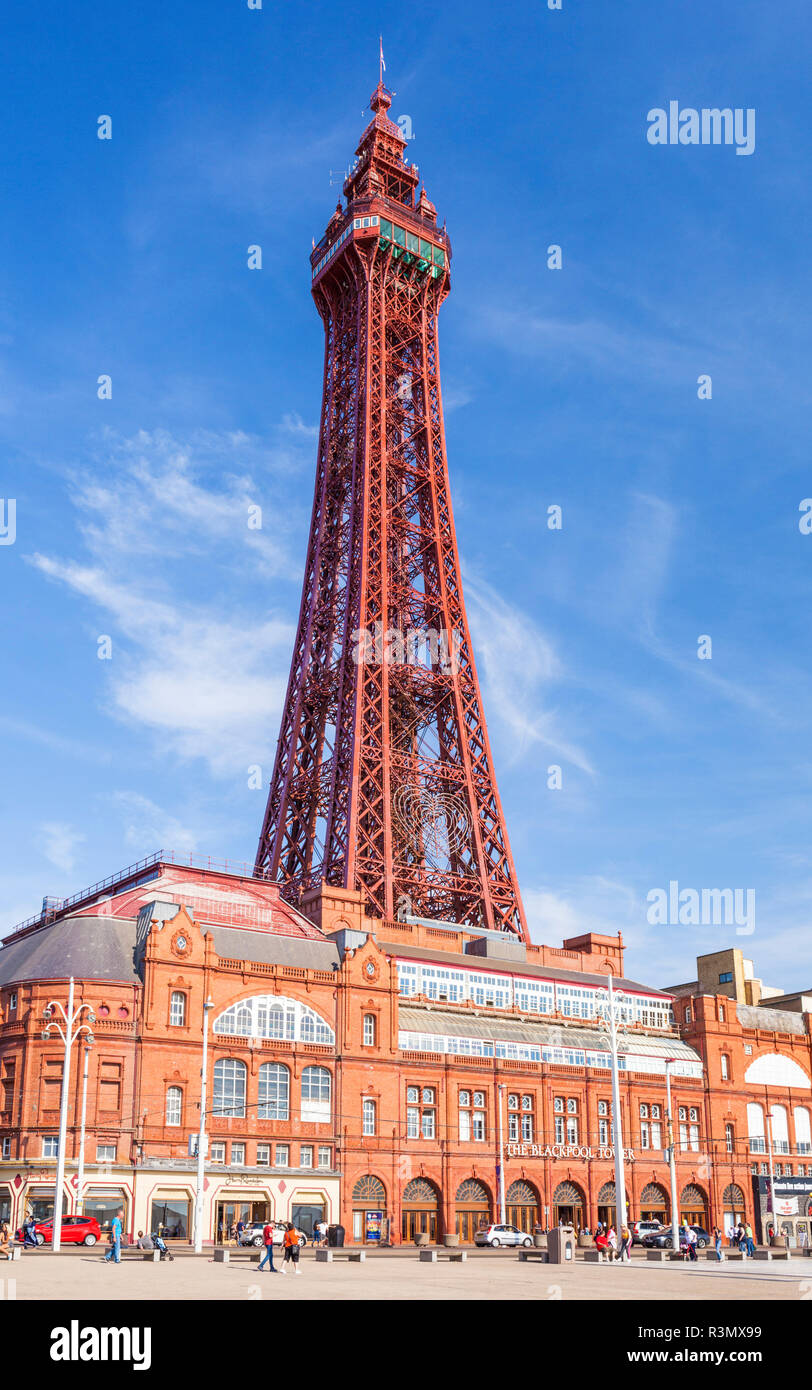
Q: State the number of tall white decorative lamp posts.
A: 2